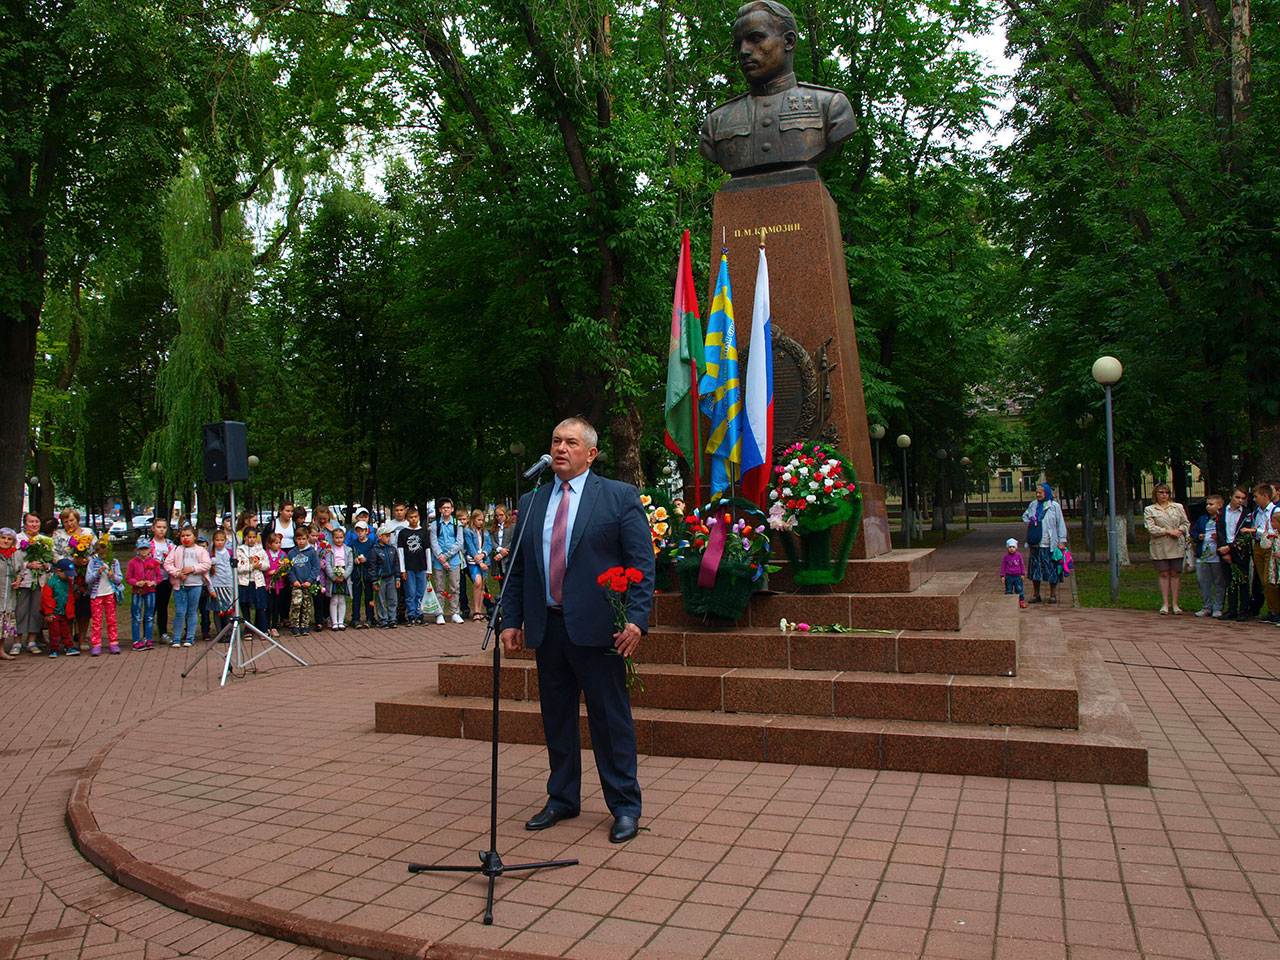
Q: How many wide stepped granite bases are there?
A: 1